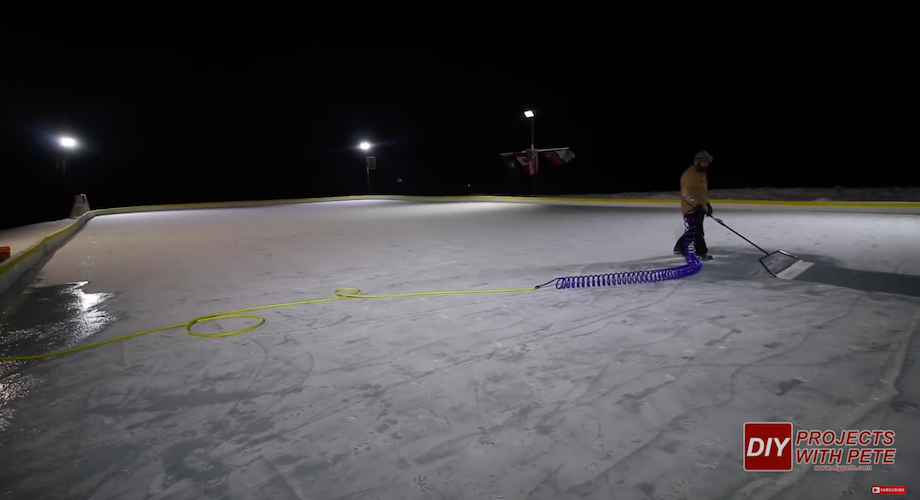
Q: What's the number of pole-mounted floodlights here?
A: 3